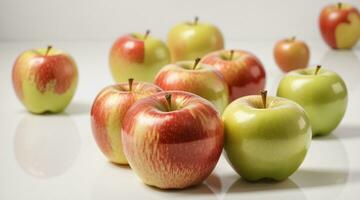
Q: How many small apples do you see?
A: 1